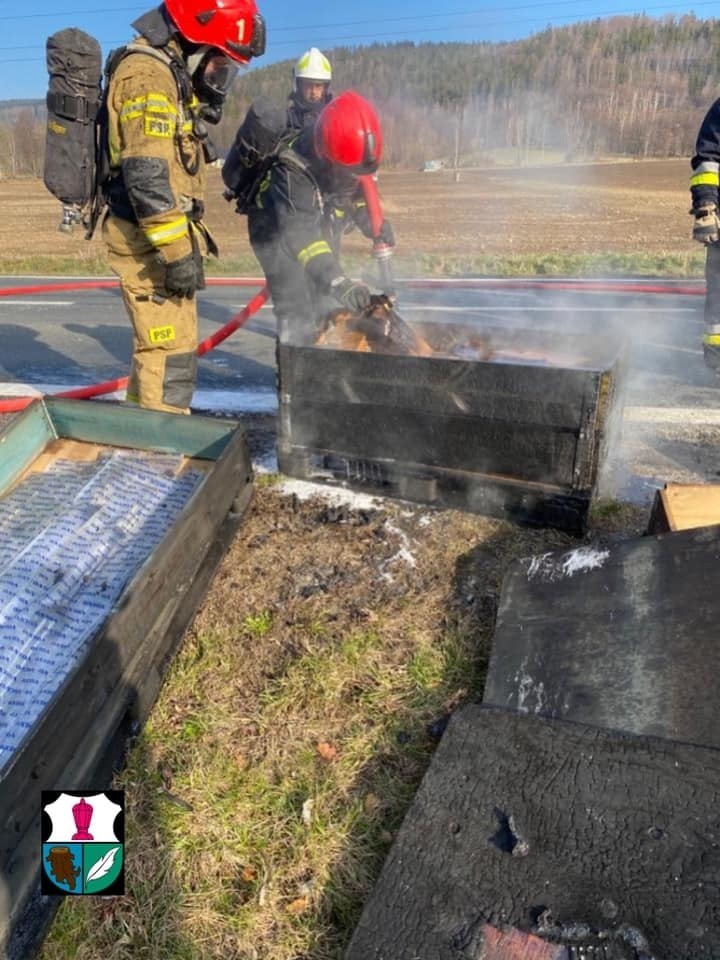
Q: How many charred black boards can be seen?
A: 2